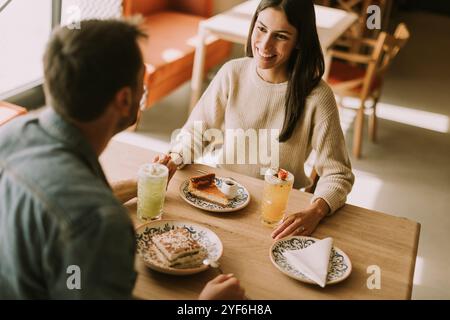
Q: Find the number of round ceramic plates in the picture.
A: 3